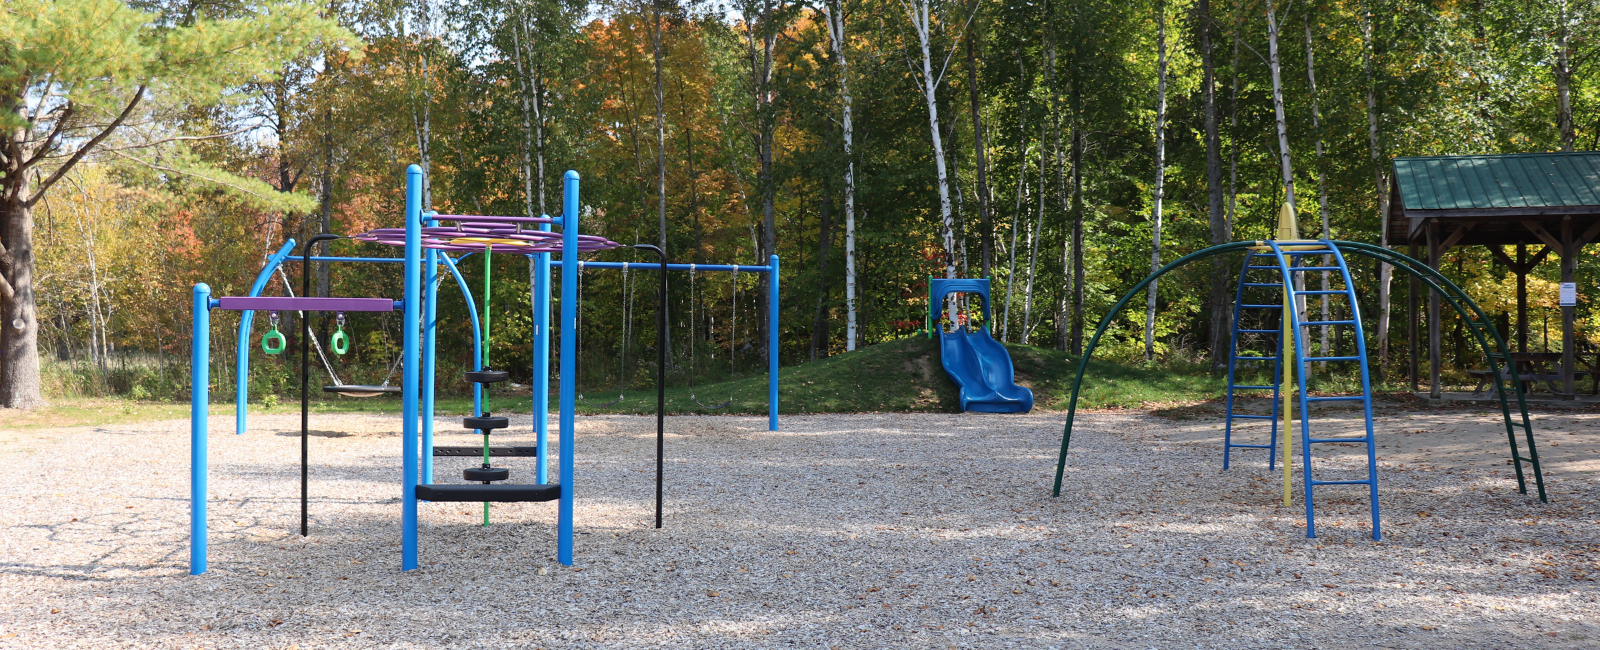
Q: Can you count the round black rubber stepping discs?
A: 3